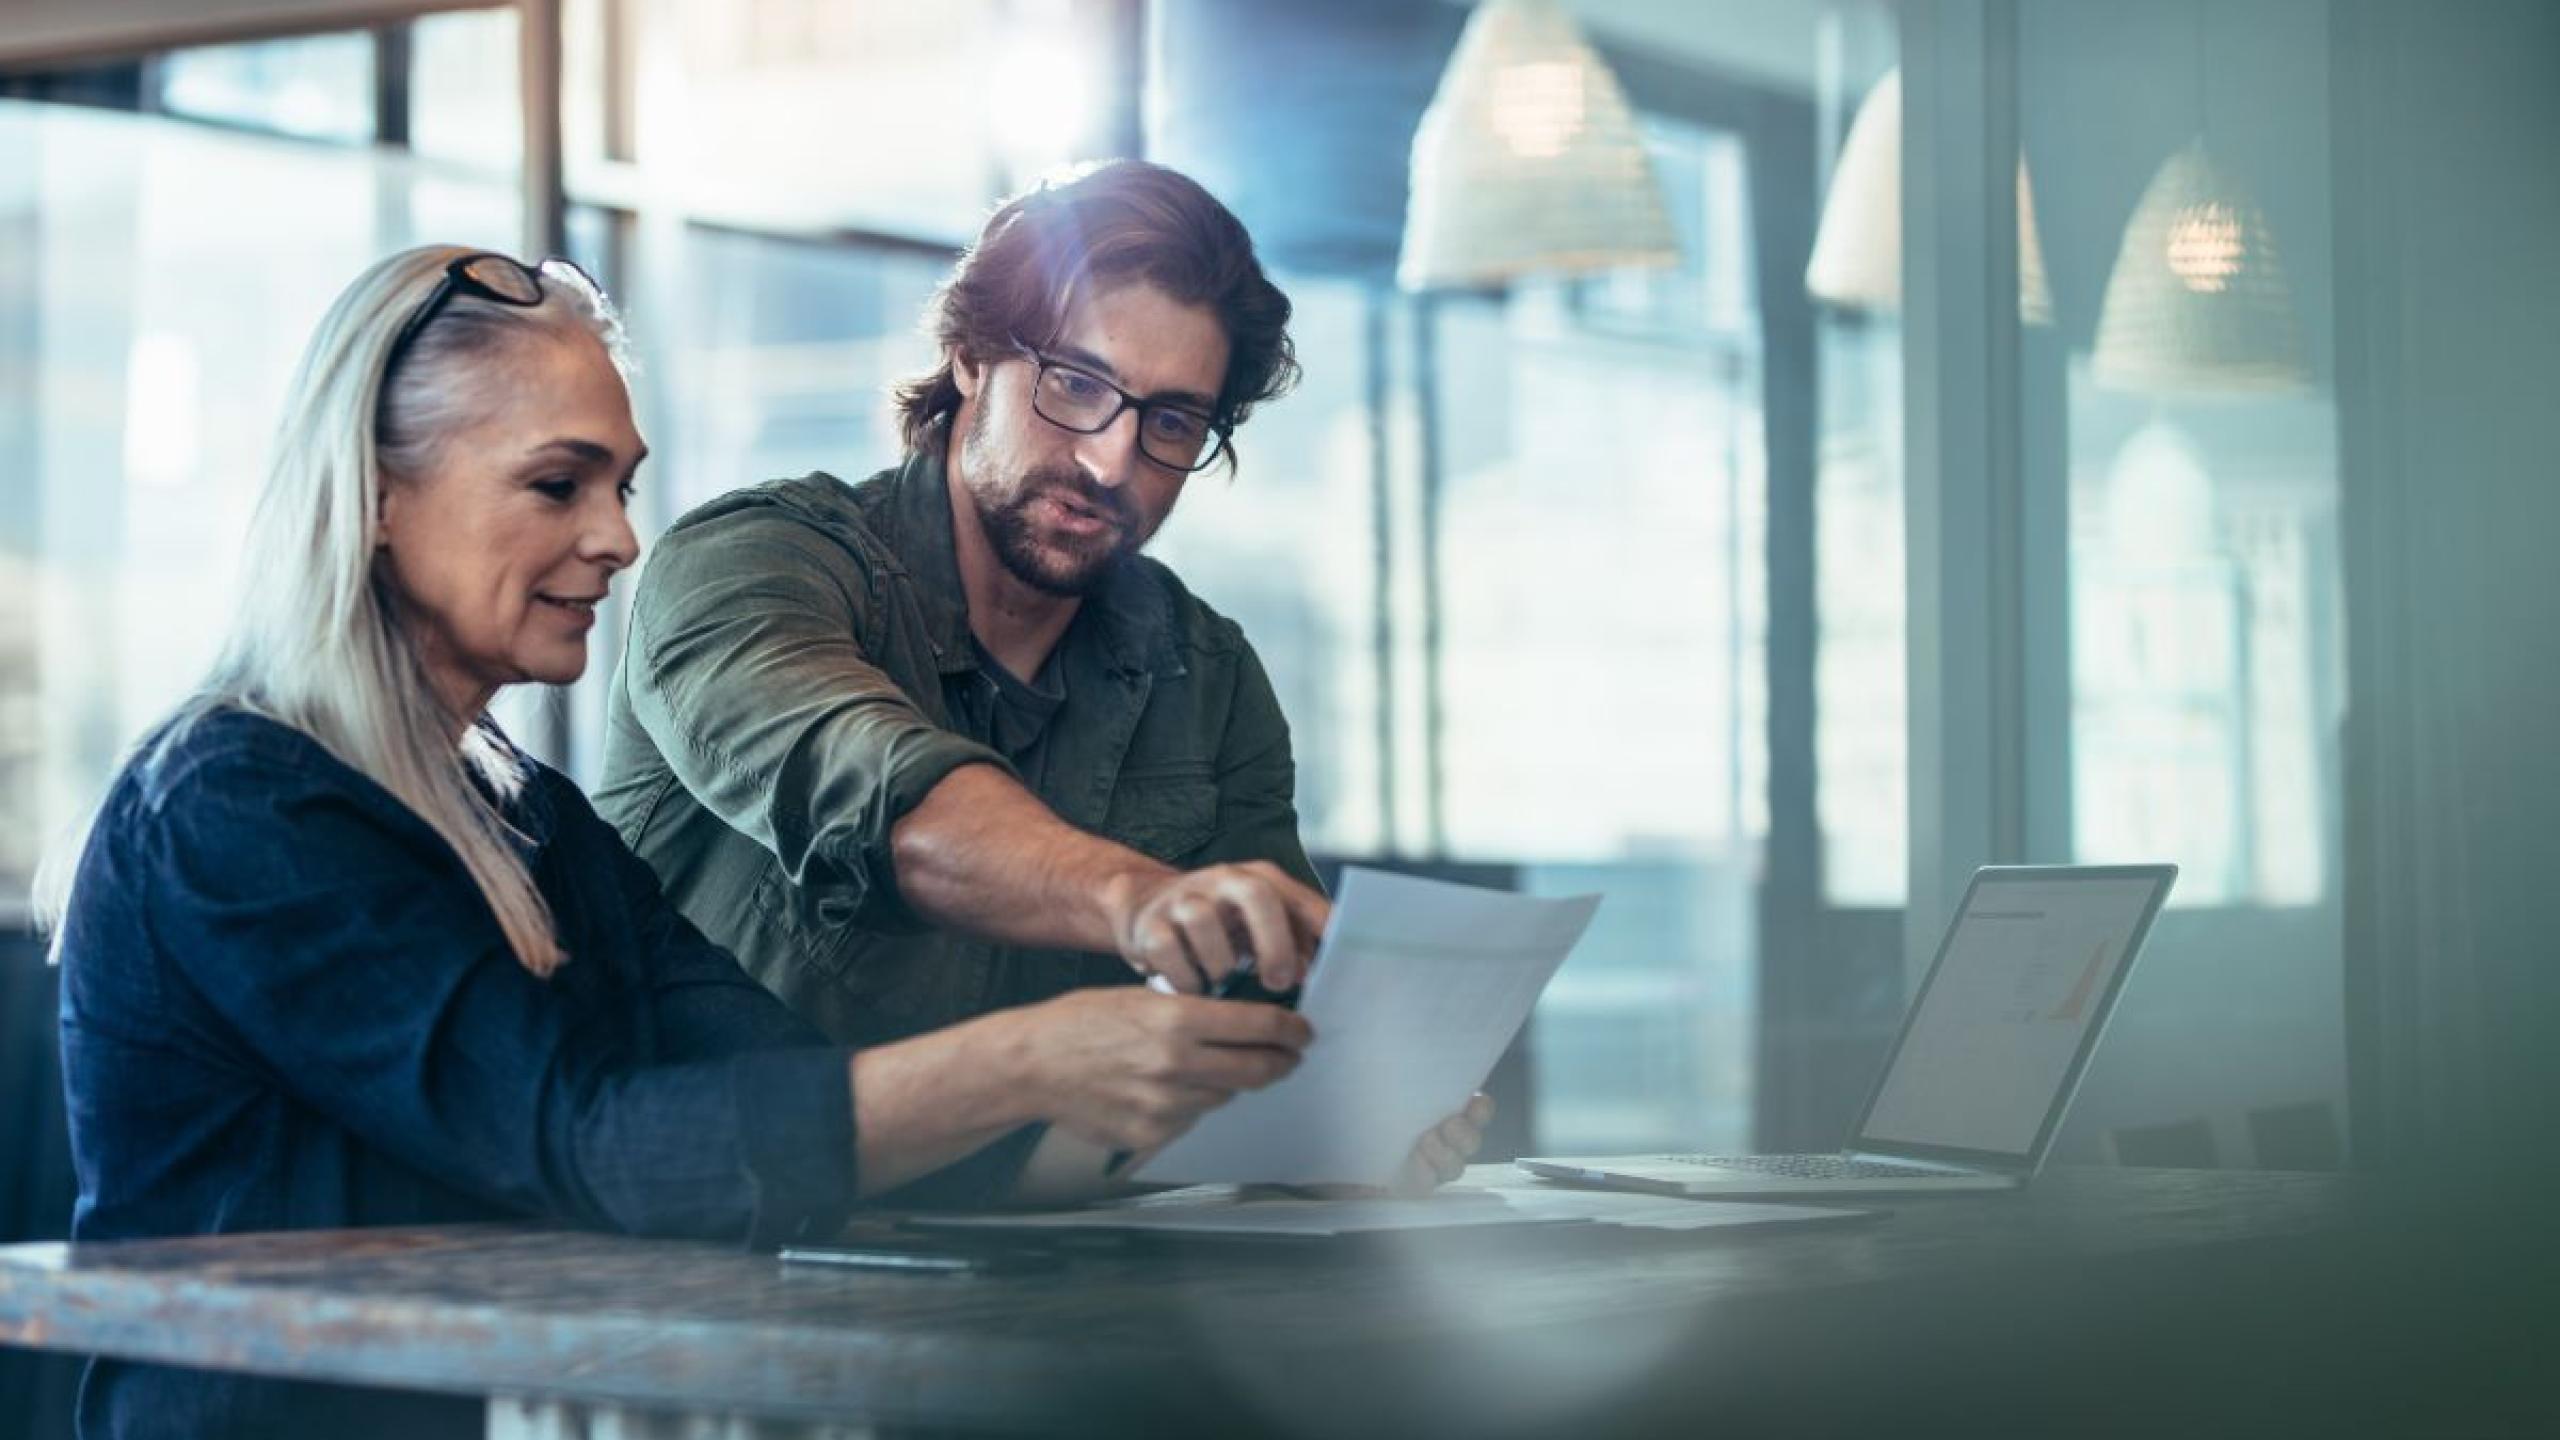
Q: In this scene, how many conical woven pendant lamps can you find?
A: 3